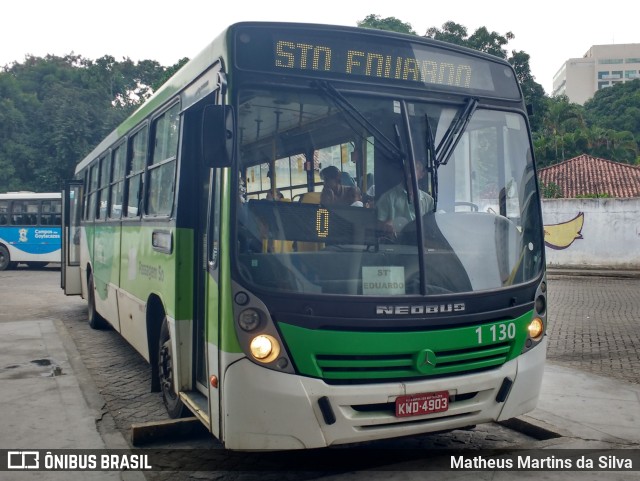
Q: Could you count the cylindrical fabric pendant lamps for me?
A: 0